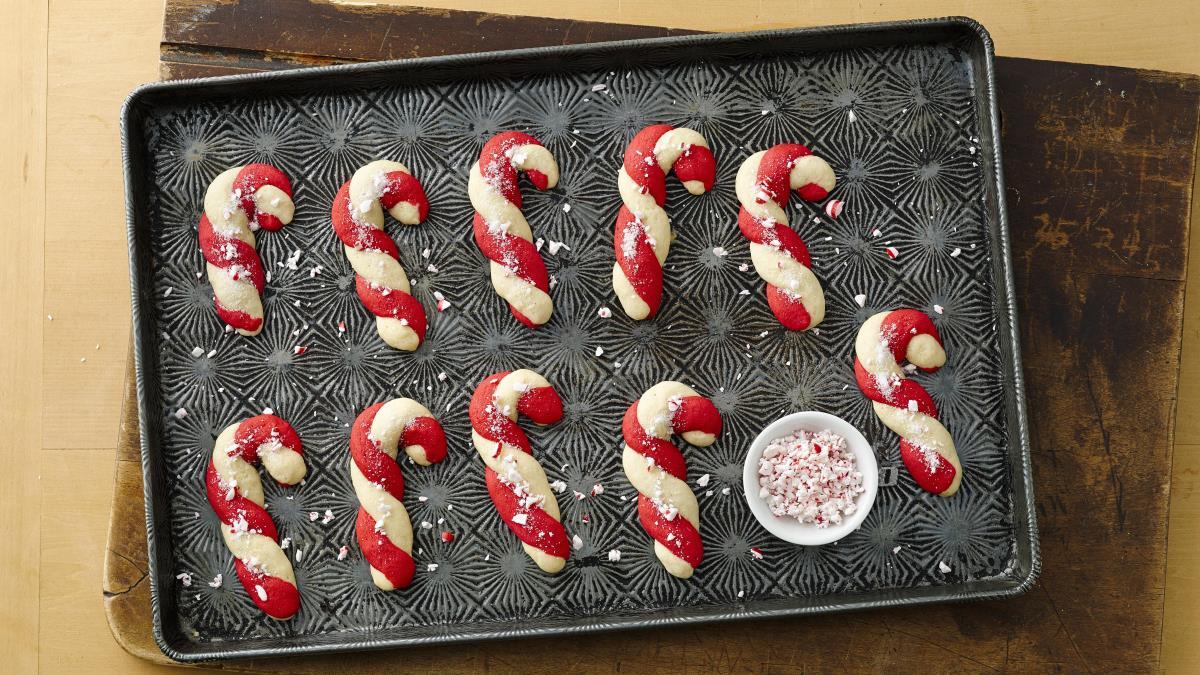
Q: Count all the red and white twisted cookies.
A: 10